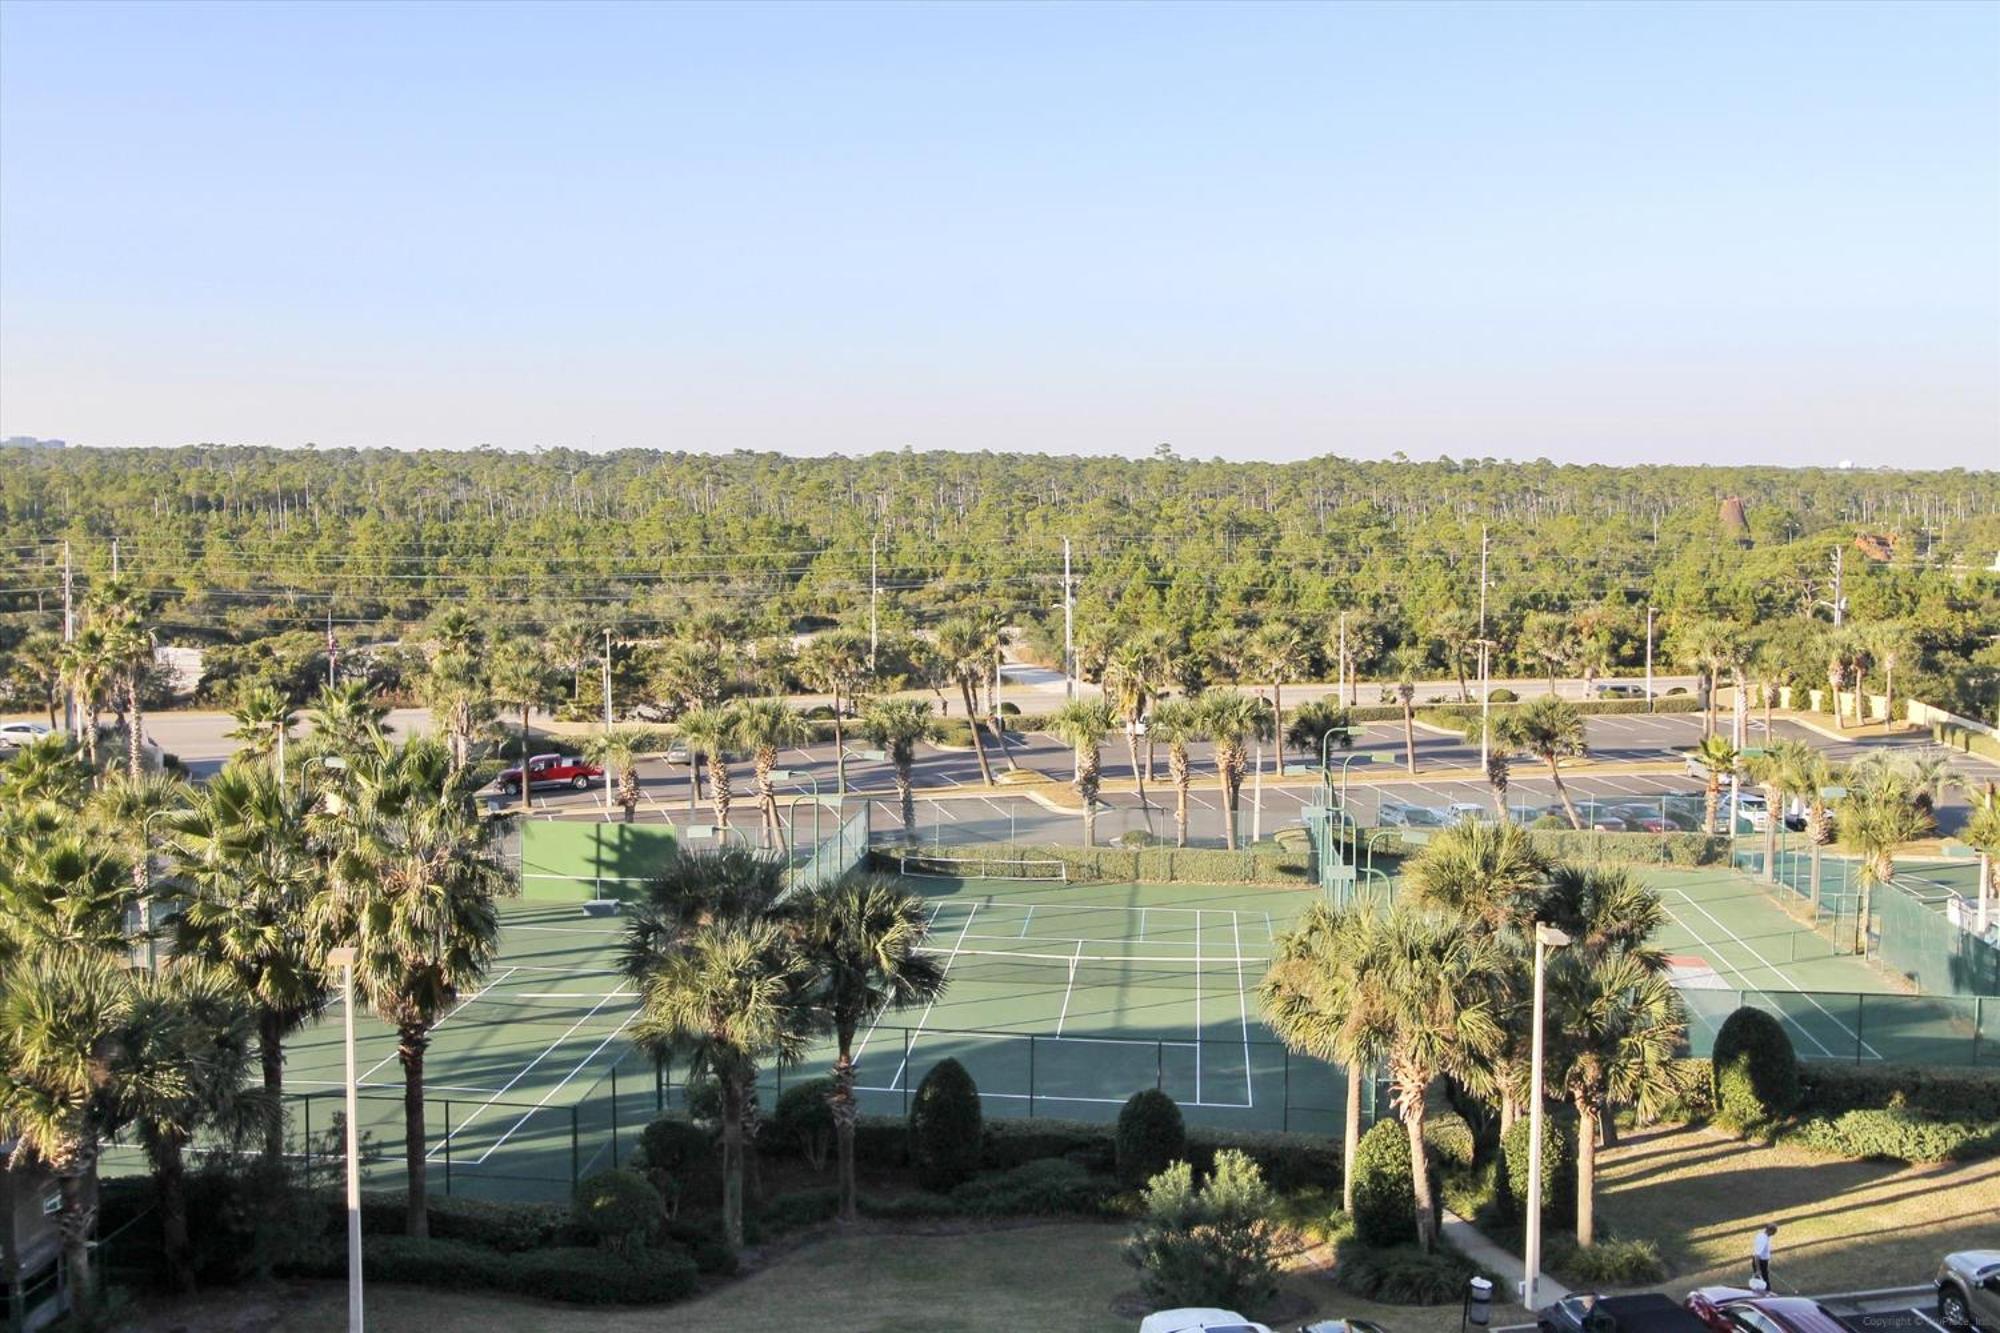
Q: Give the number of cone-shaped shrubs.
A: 5